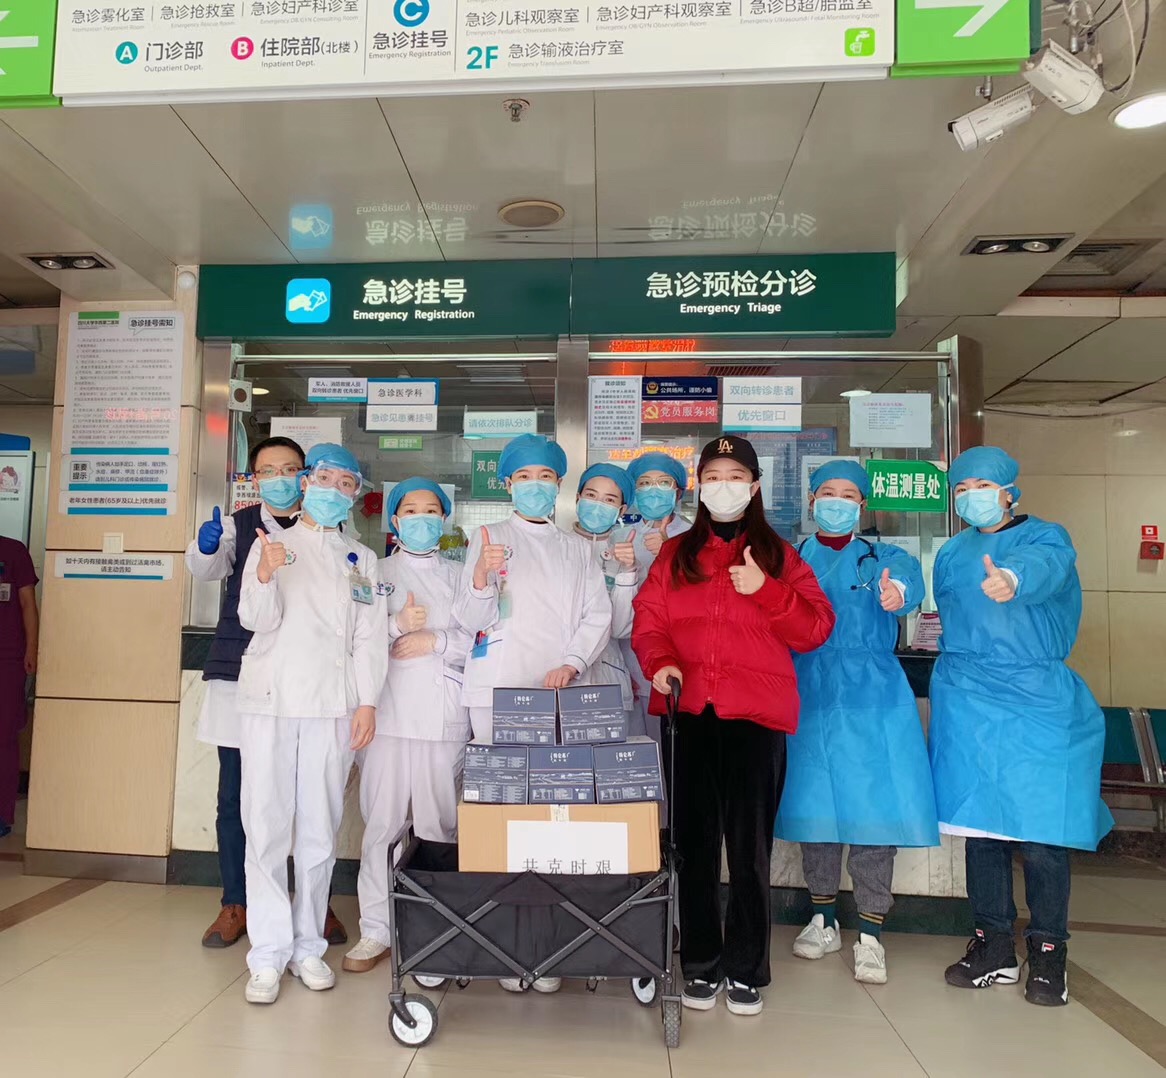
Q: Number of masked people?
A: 9